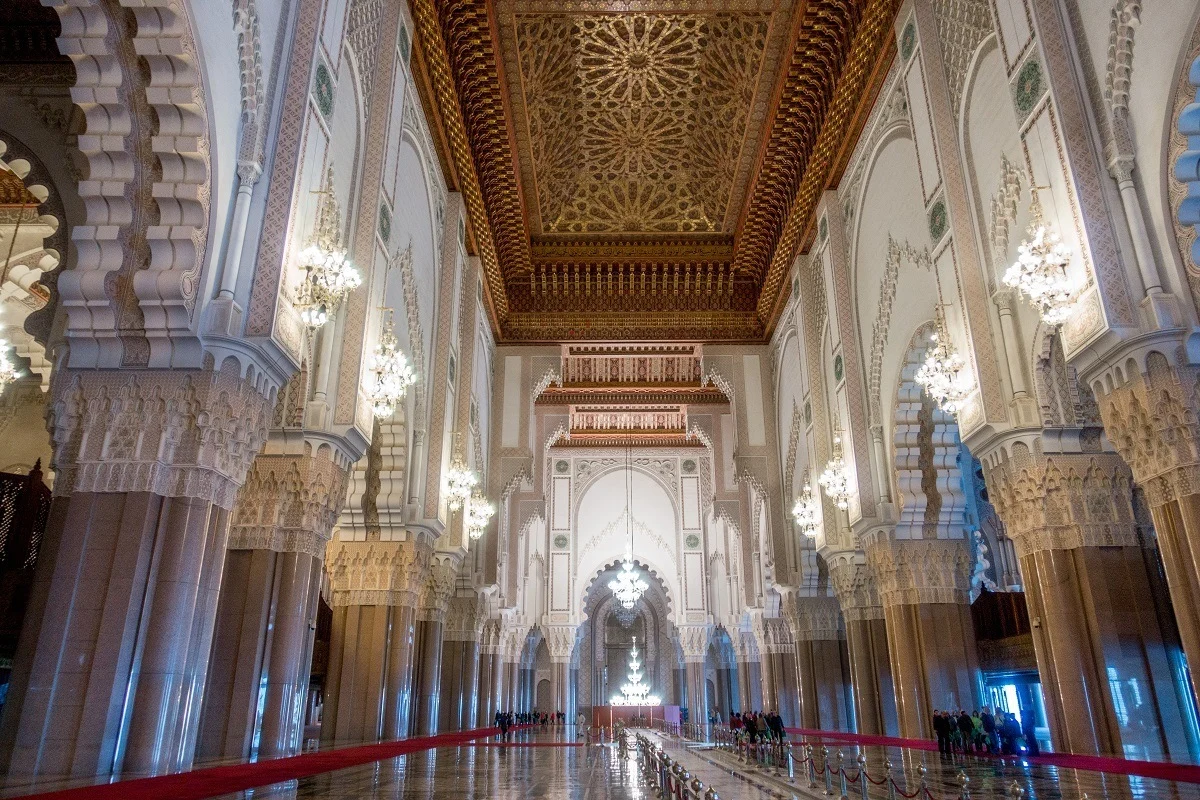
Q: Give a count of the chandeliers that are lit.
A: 11